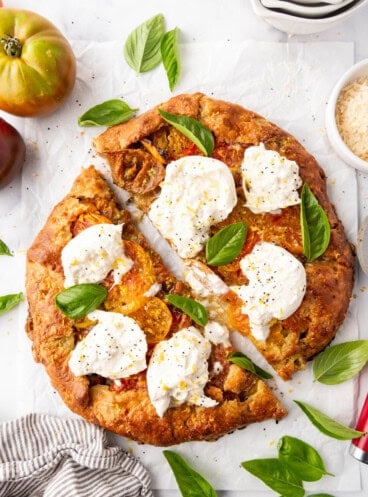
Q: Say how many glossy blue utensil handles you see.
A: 0